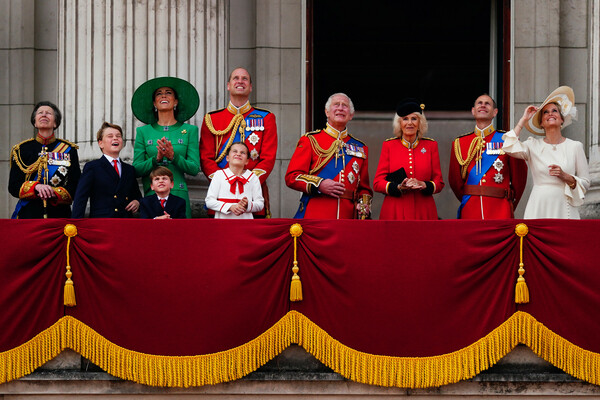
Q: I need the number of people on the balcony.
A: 10